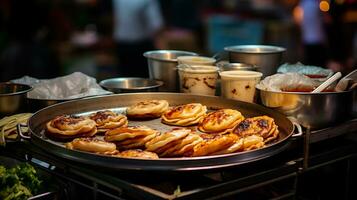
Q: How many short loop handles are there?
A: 2